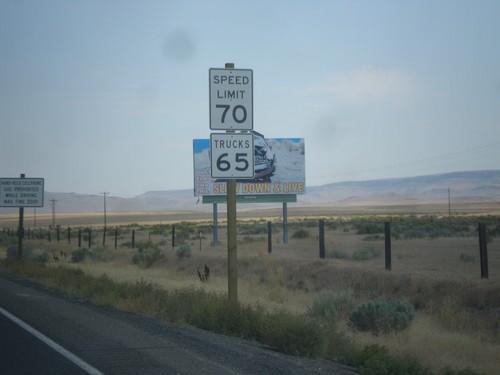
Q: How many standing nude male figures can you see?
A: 0